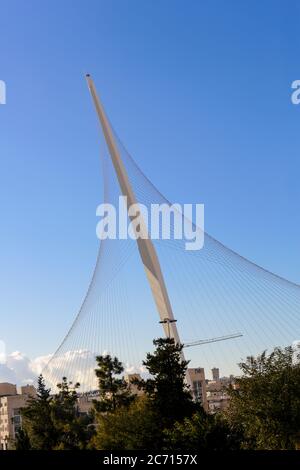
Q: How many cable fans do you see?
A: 2